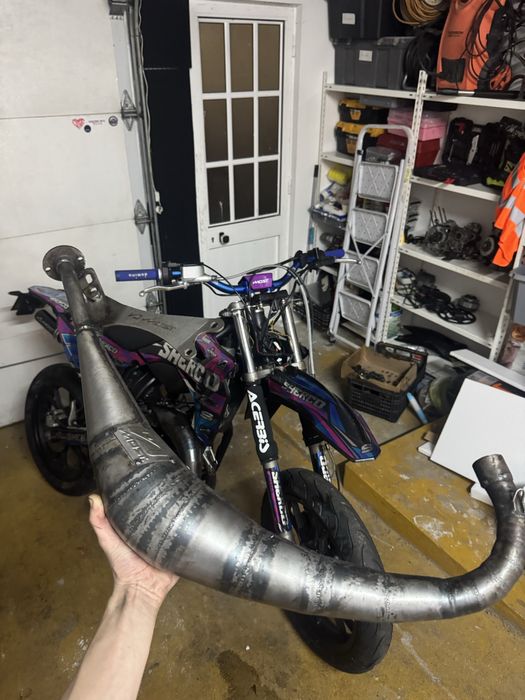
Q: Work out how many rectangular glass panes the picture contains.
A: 9